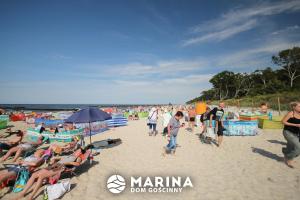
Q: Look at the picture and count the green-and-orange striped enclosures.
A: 1